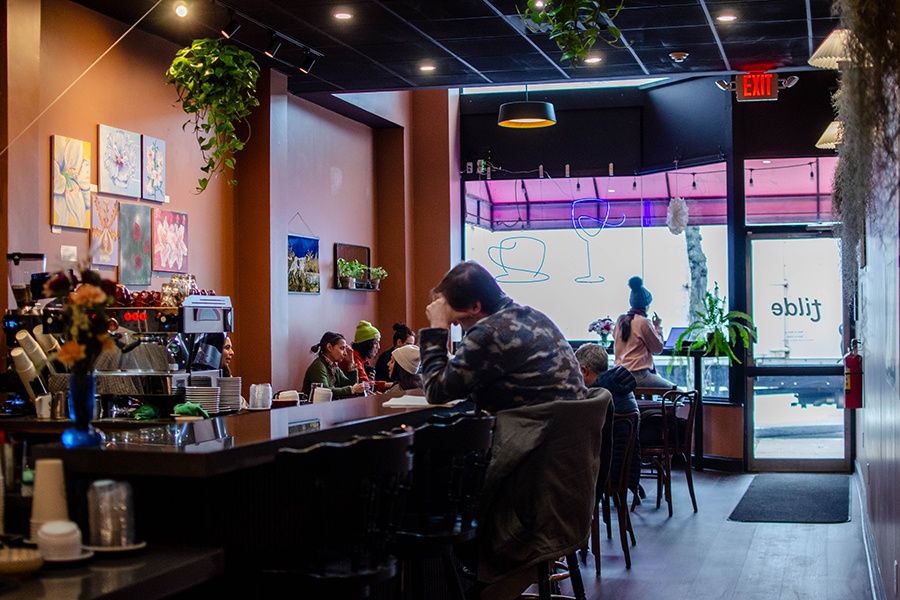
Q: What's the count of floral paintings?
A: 6